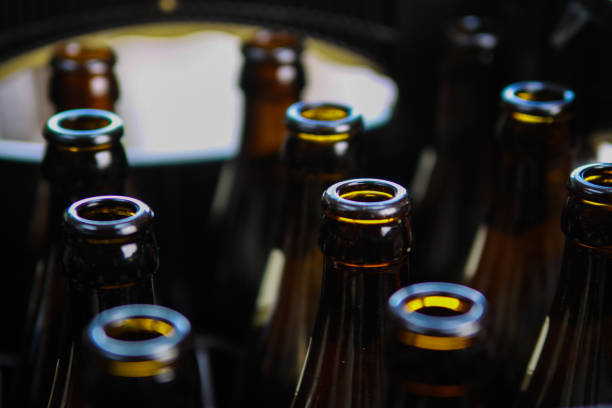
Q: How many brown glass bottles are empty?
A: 11